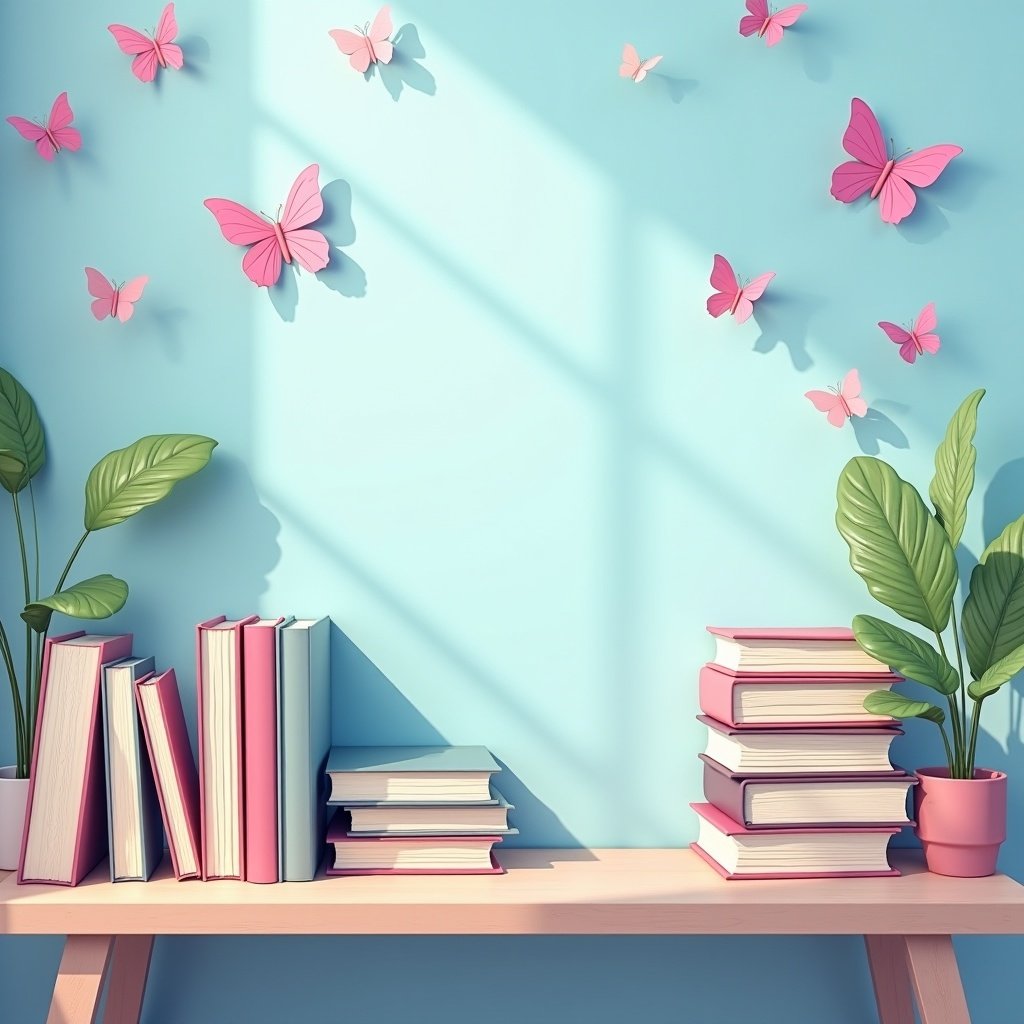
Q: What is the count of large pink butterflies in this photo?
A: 2